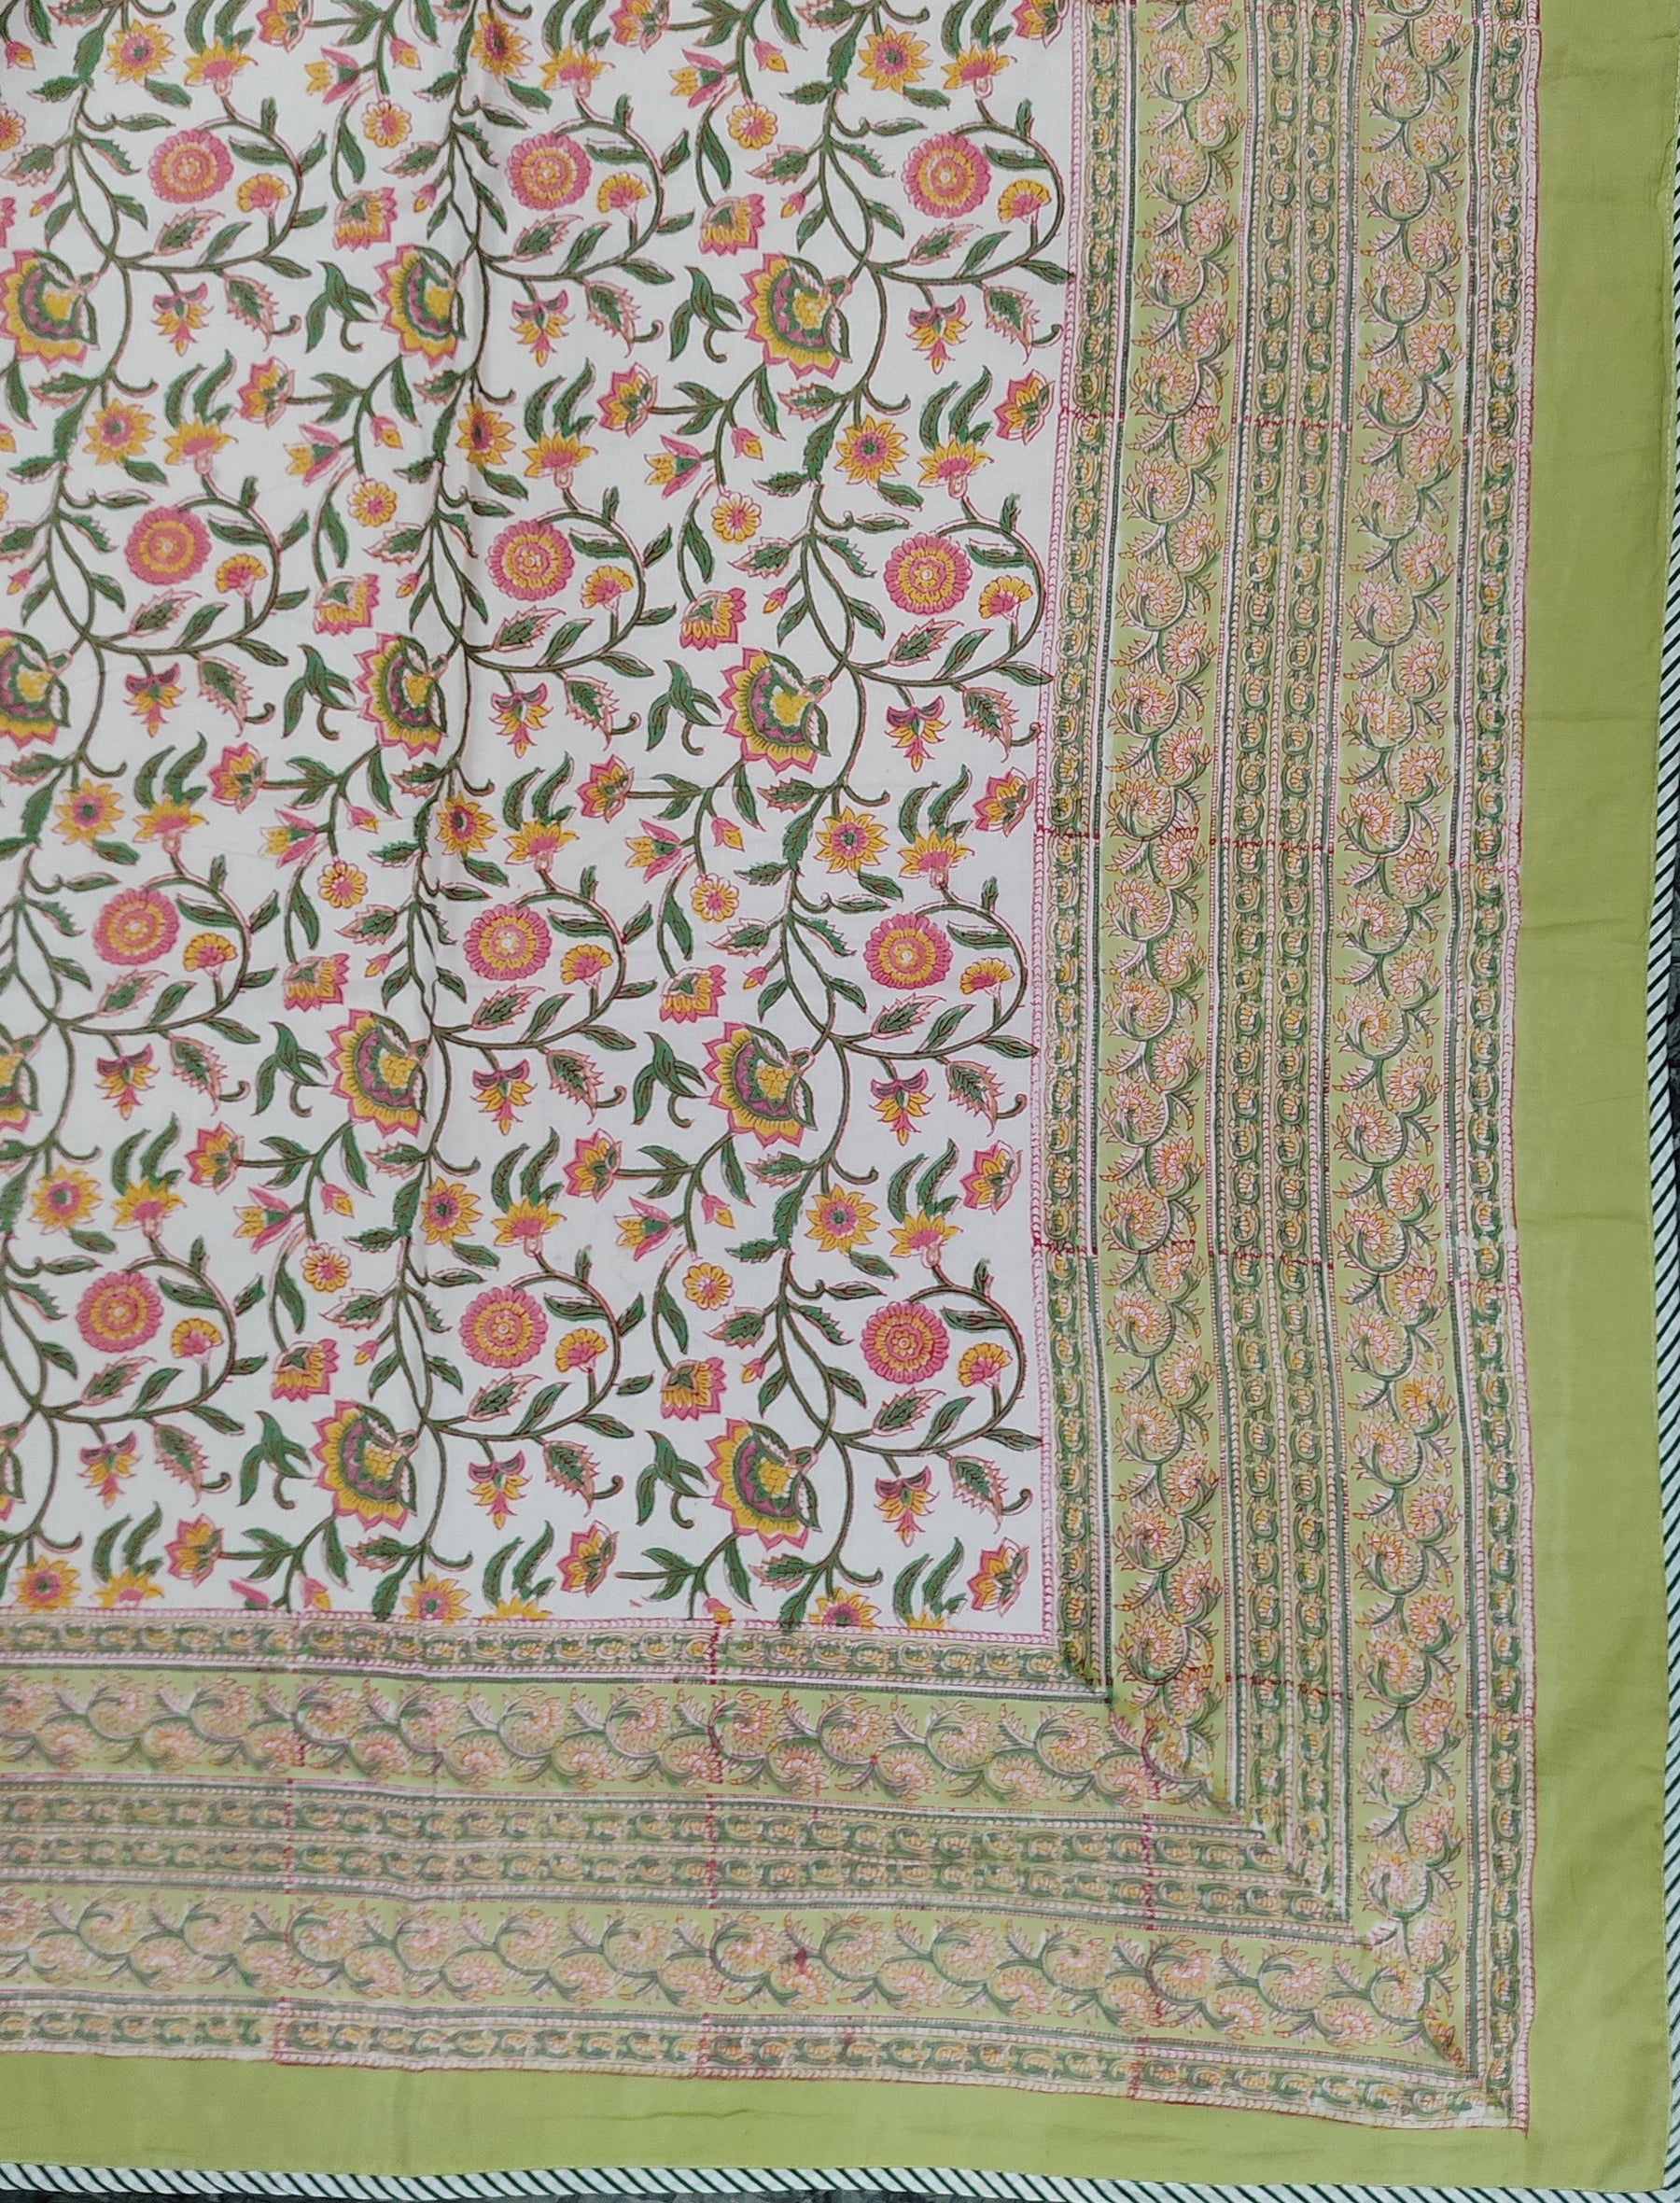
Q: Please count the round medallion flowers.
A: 12